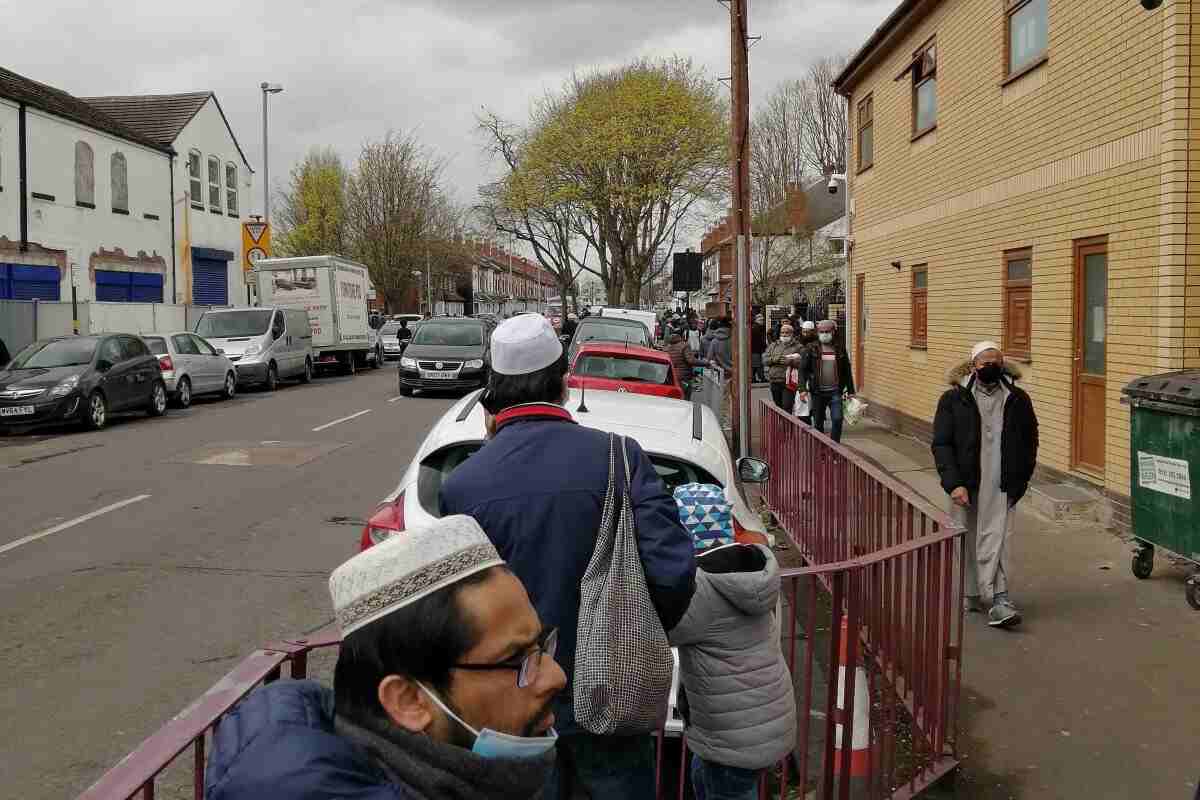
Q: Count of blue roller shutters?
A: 3